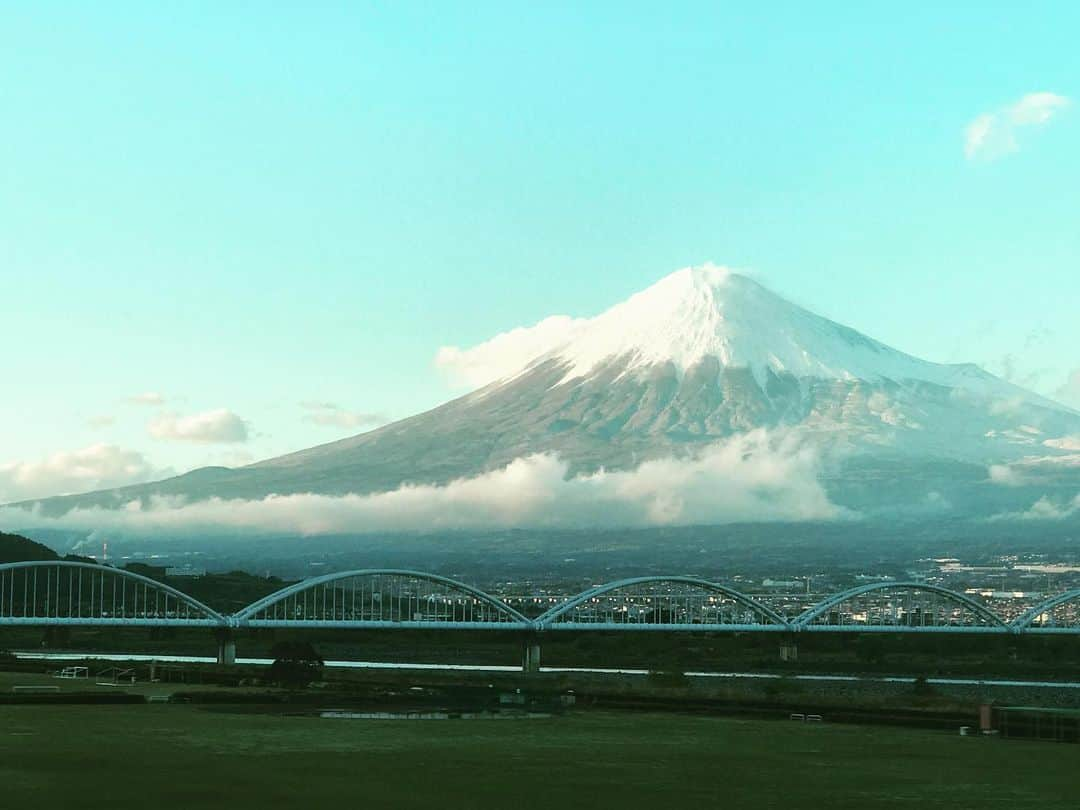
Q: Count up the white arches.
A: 5